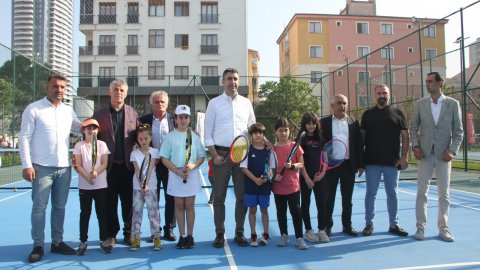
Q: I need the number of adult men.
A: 7